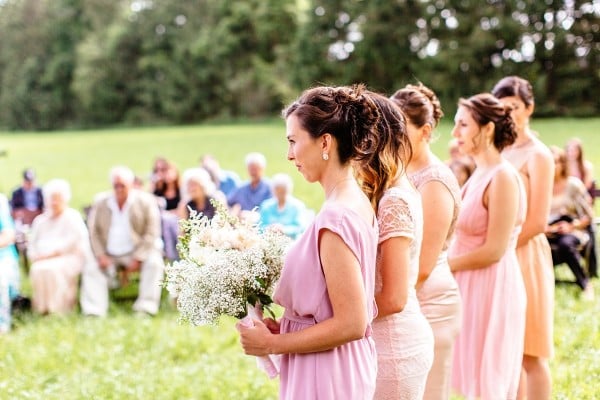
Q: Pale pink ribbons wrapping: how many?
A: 1